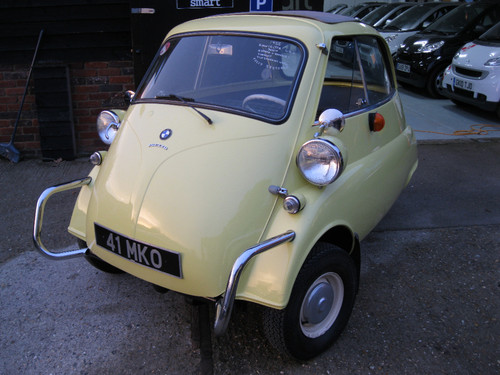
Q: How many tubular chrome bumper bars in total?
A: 2